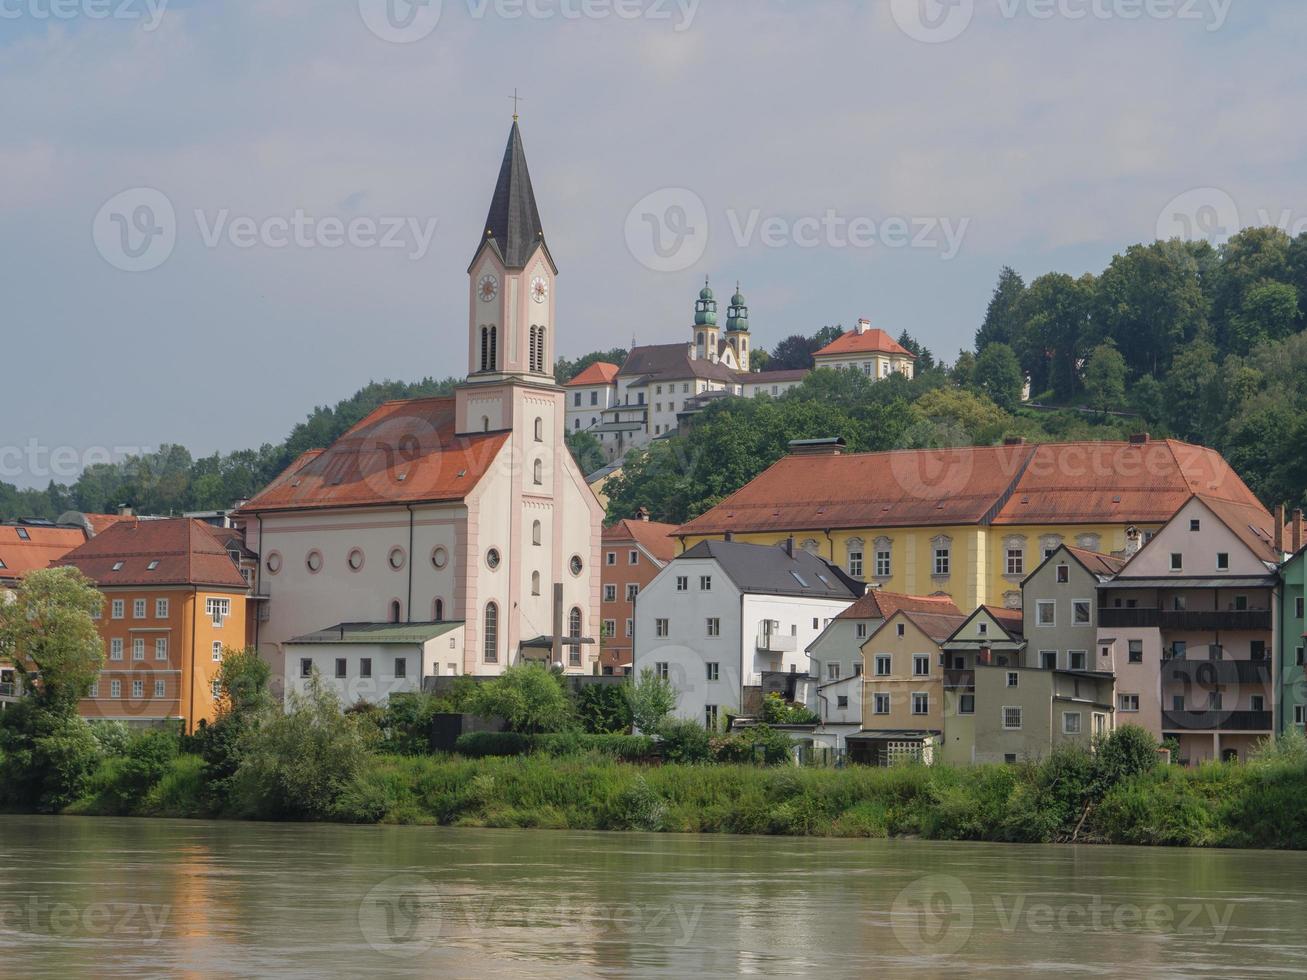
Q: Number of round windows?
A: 7